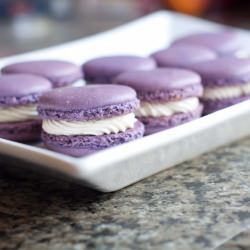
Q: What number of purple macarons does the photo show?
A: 8